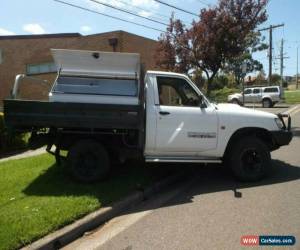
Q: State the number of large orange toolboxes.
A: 0